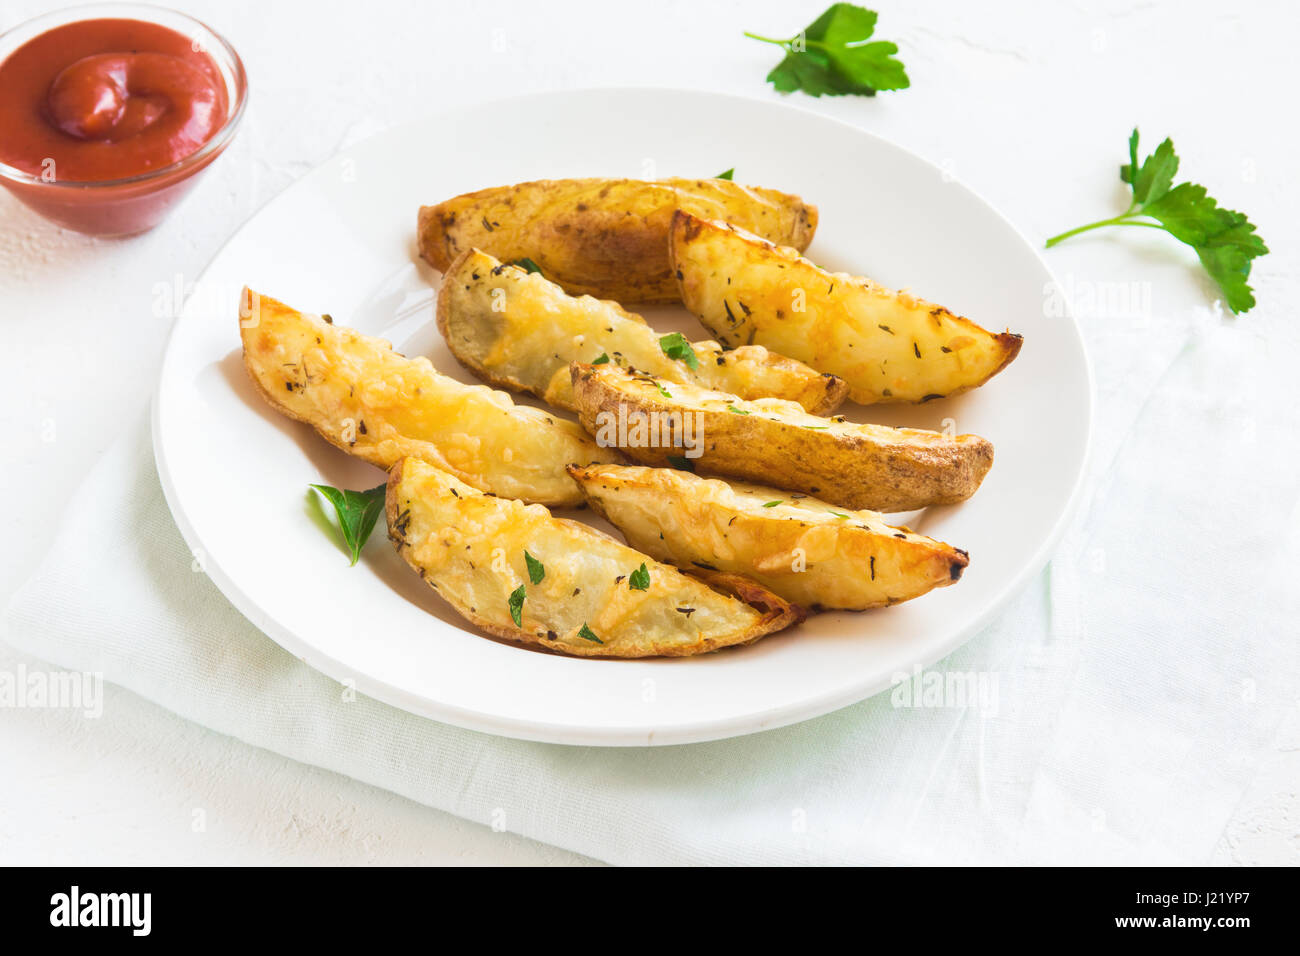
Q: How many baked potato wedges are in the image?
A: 7